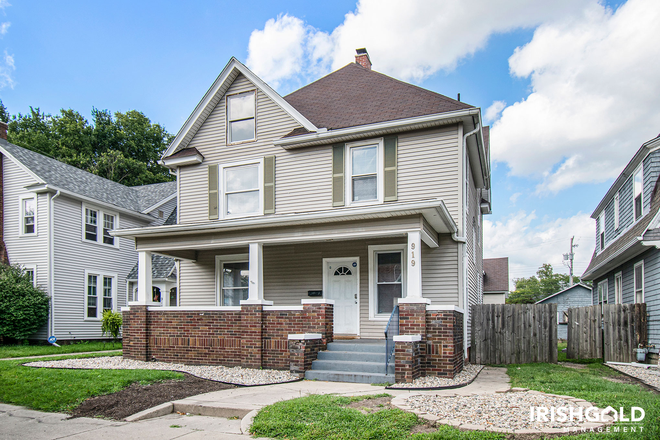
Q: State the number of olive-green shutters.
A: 4